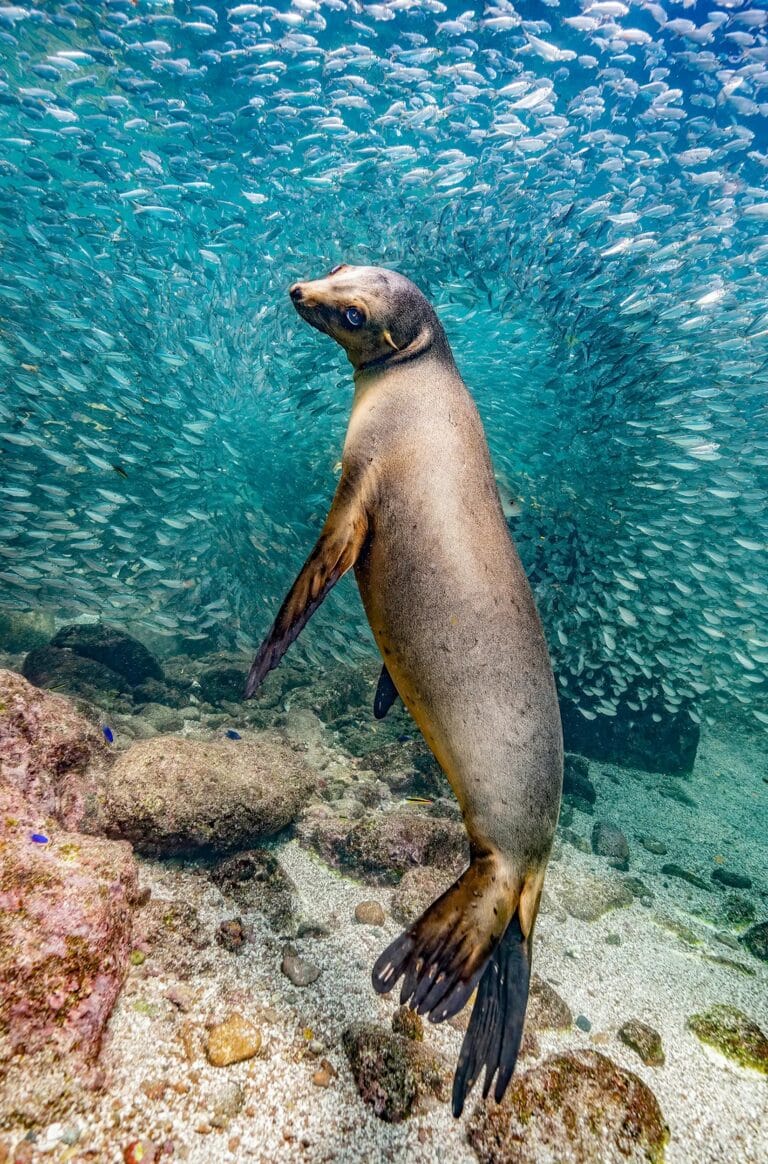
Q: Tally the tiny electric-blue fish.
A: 3